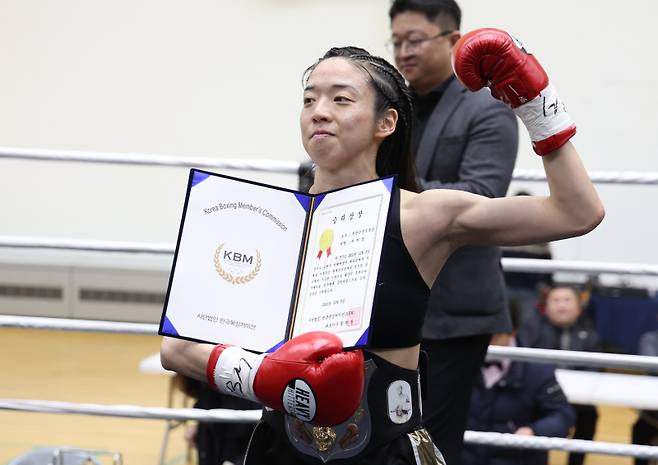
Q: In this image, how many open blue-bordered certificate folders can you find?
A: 1